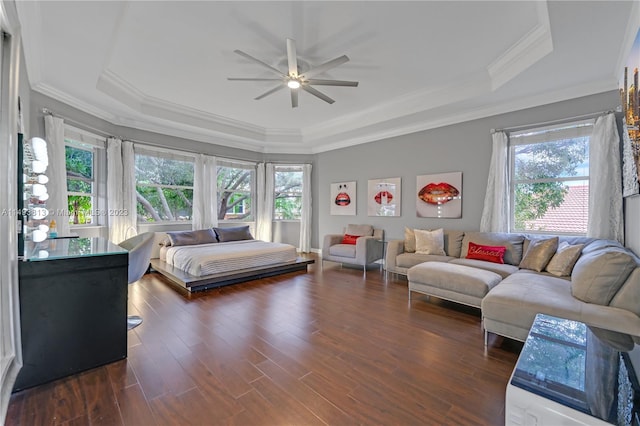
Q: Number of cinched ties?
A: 0